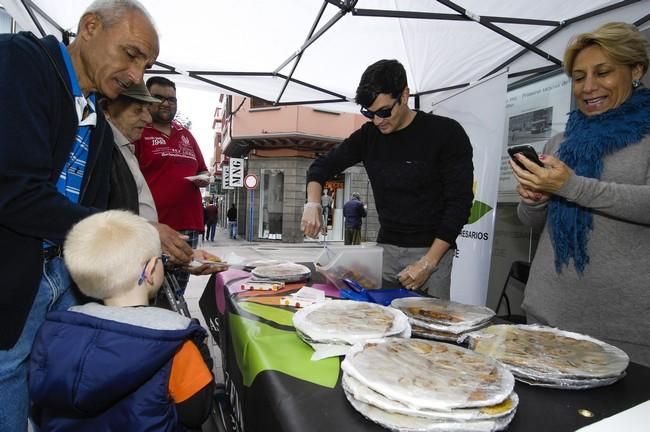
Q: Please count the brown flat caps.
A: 1